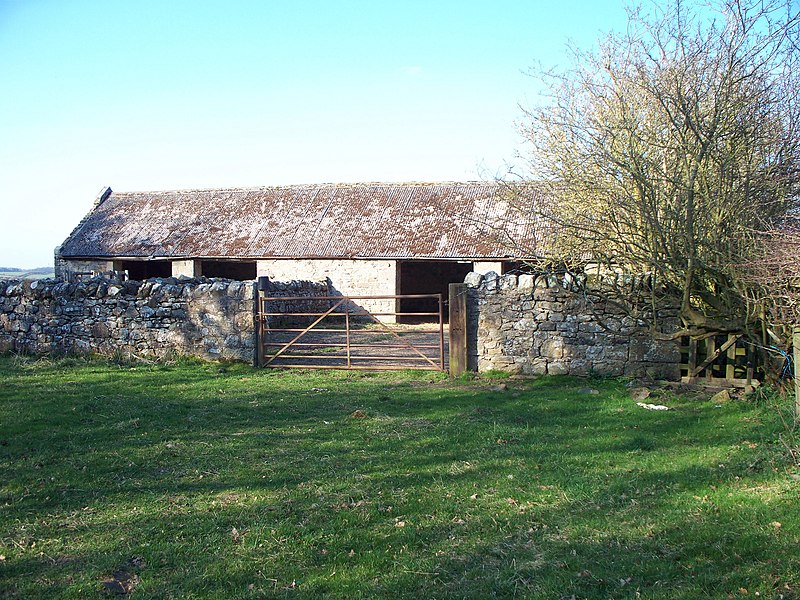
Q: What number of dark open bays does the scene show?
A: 4